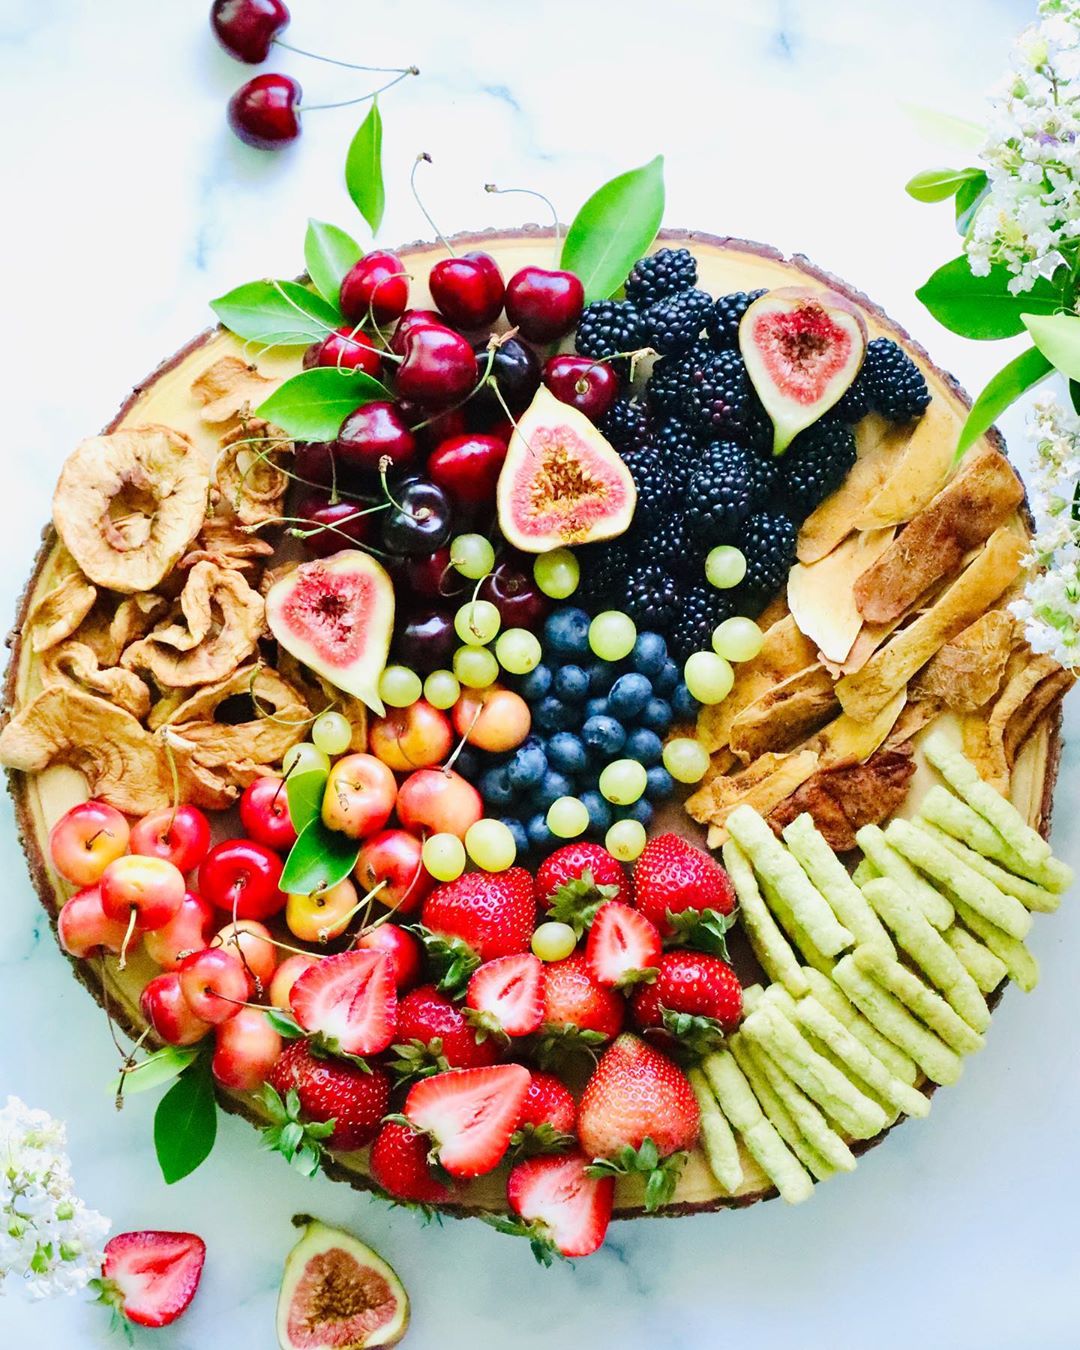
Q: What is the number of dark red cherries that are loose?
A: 2